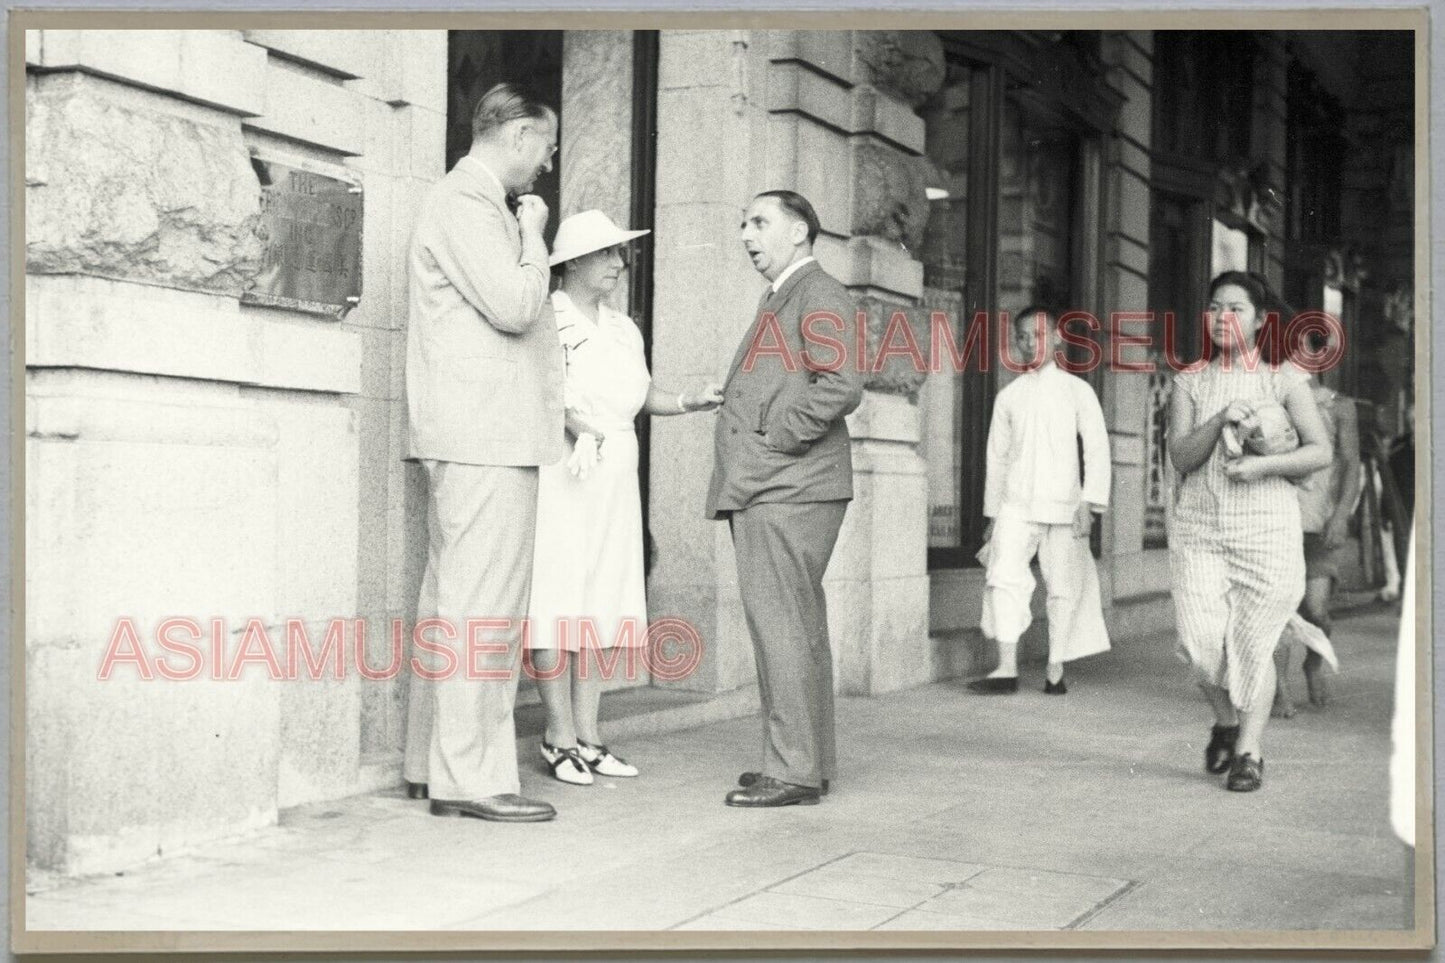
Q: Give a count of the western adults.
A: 3